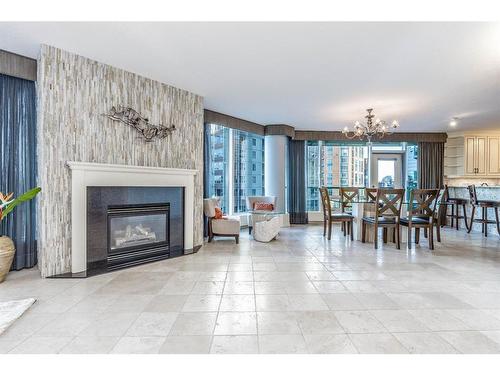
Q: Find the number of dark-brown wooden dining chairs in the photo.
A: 6